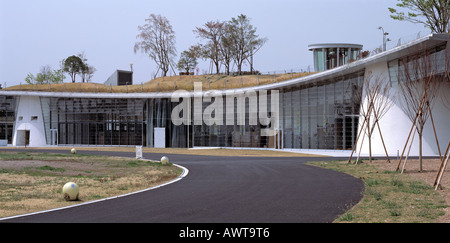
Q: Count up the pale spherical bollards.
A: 3